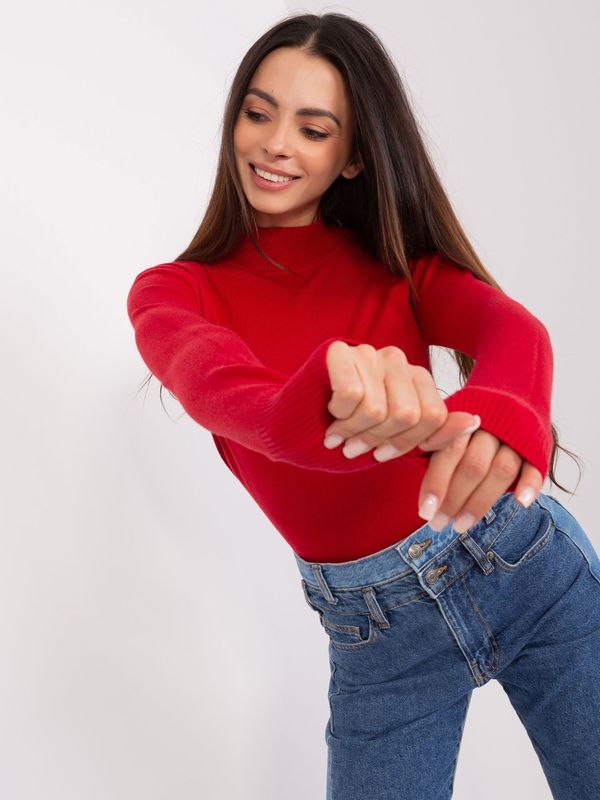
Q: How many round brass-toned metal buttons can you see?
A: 2